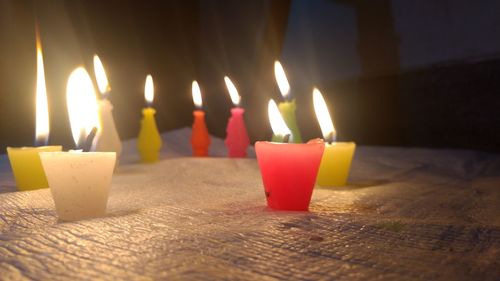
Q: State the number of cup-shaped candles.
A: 4